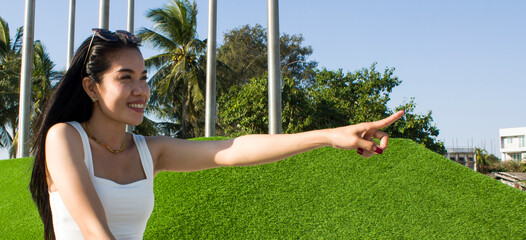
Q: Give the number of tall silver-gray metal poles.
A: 6